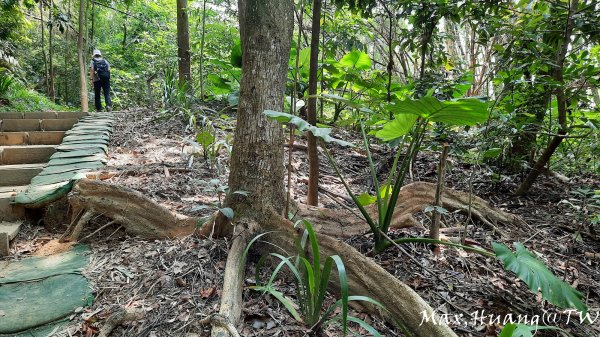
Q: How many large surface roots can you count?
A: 4